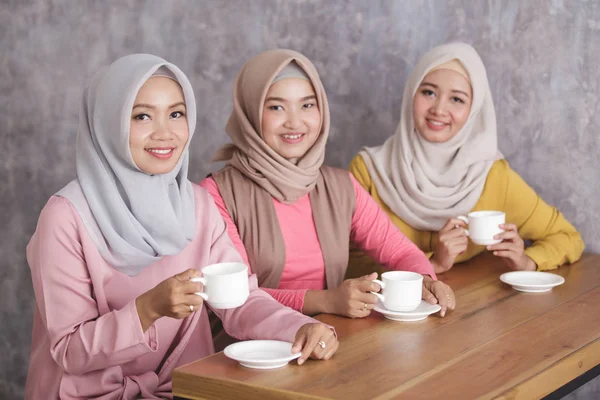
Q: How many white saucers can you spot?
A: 3